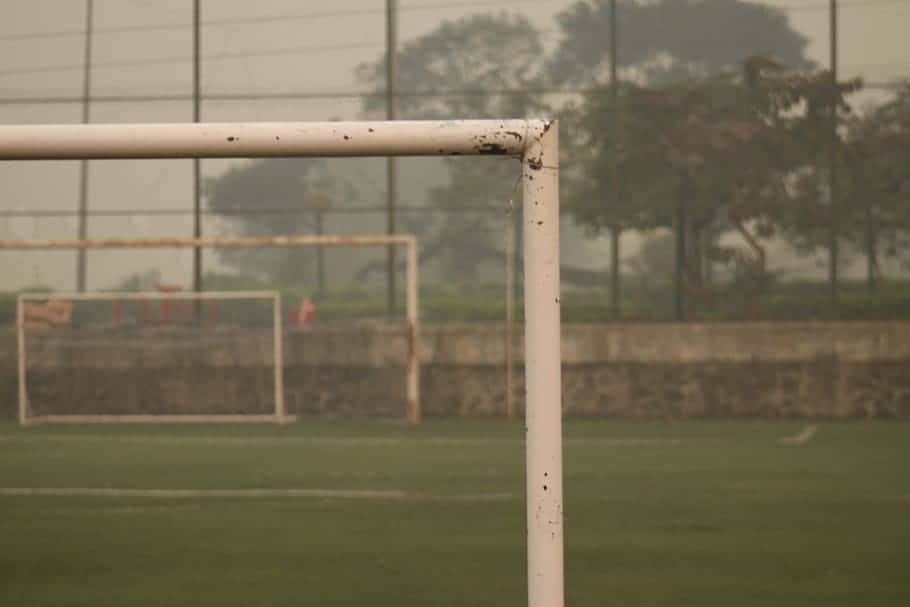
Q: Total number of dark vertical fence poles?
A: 5